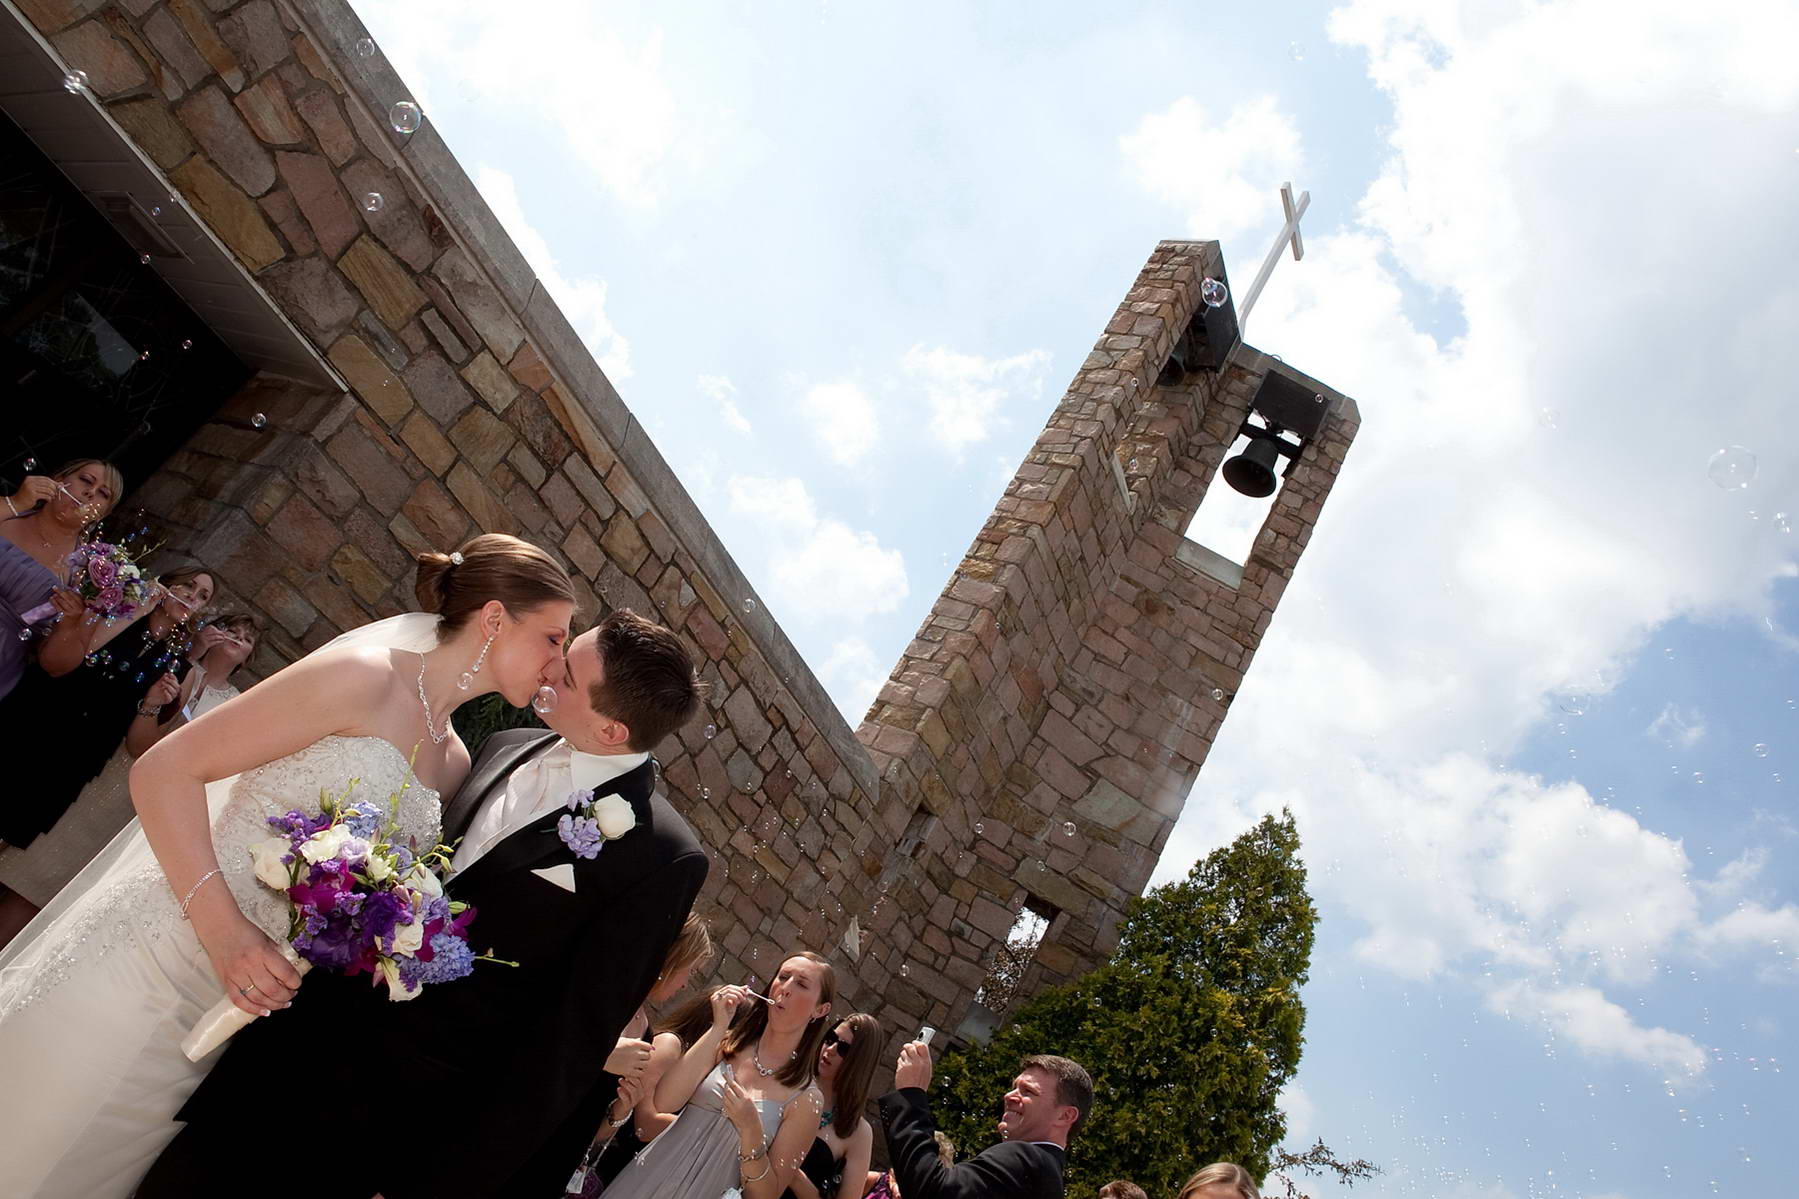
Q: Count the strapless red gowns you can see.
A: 0